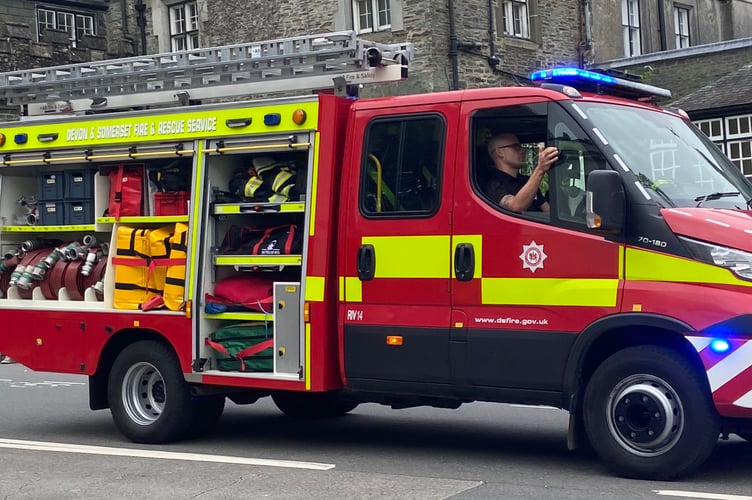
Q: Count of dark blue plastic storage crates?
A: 4